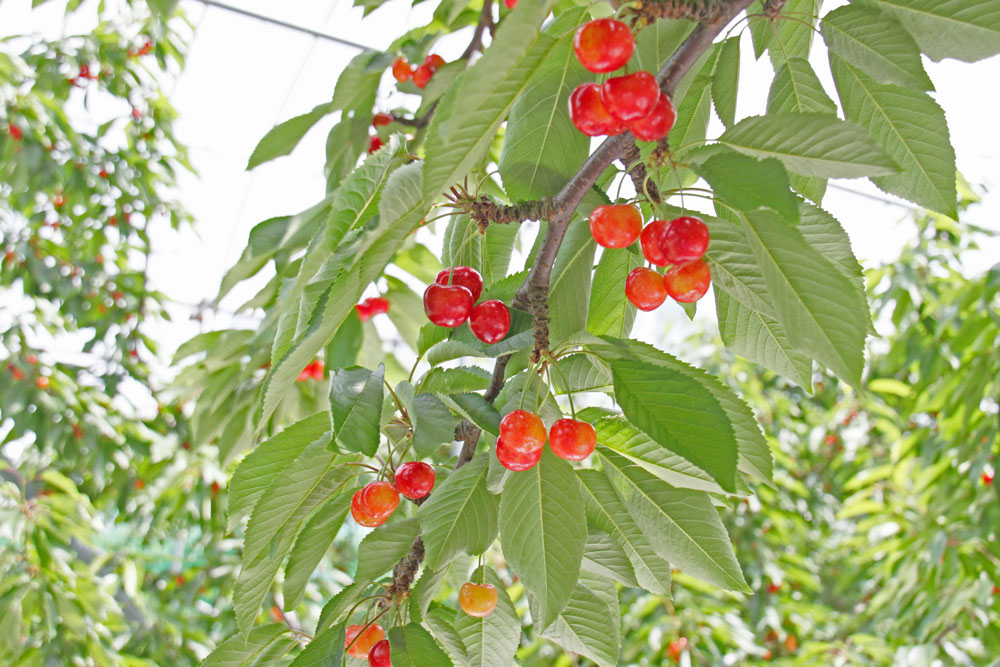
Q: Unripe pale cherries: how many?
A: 1